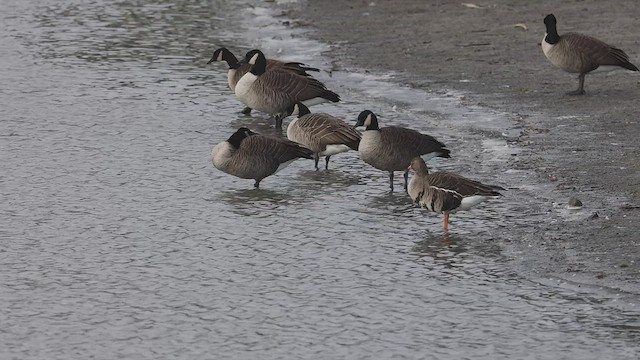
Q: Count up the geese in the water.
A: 6